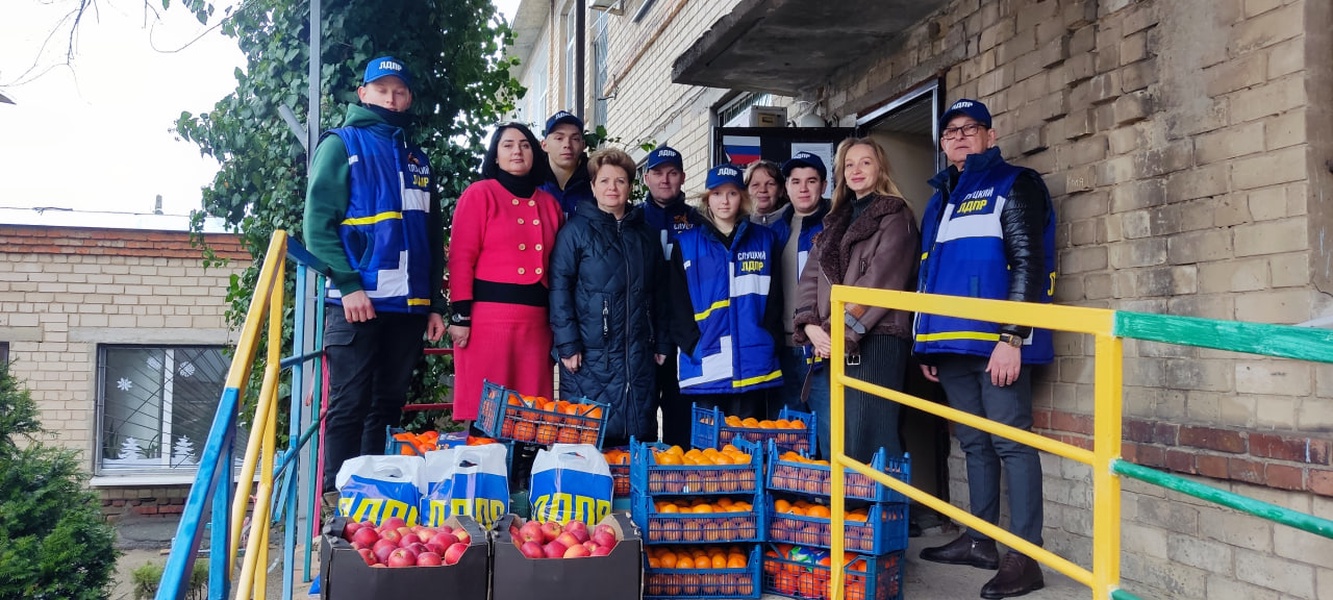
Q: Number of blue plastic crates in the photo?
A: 10